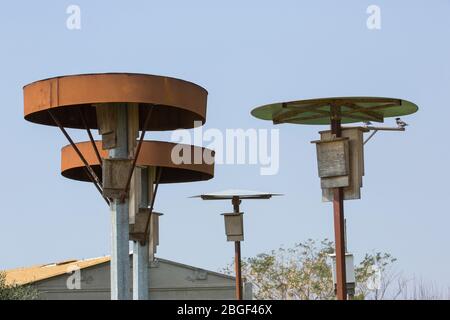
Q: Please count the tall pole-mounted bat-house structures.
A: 4